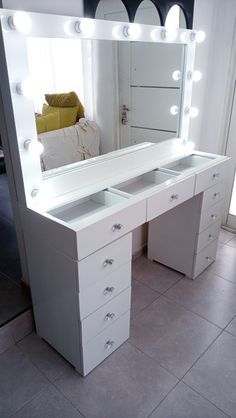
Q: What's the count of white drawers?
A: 11